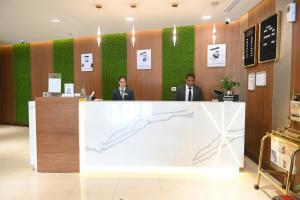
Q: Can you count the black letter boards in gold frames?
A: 2